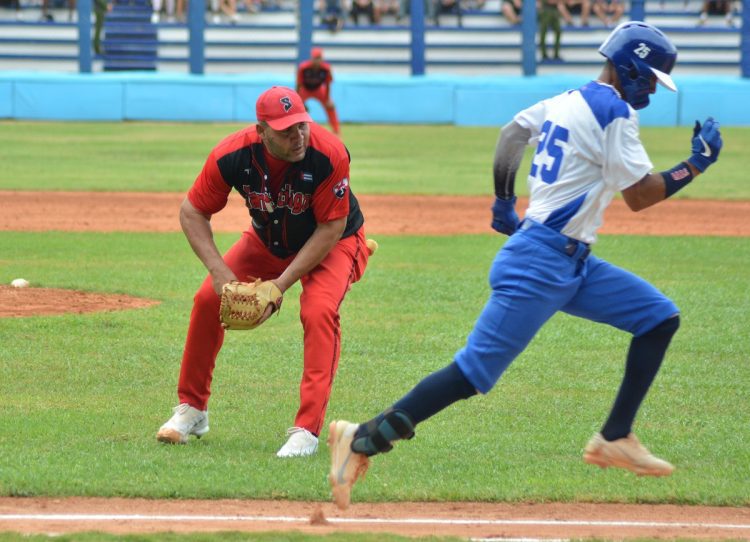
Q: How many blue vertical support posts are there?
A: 7